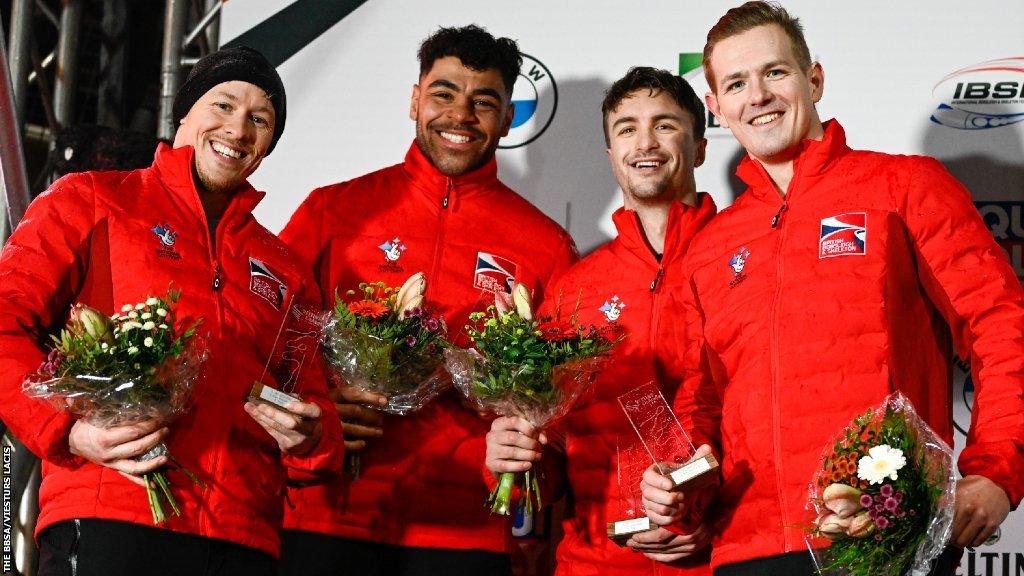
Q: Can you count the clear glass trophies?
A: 3